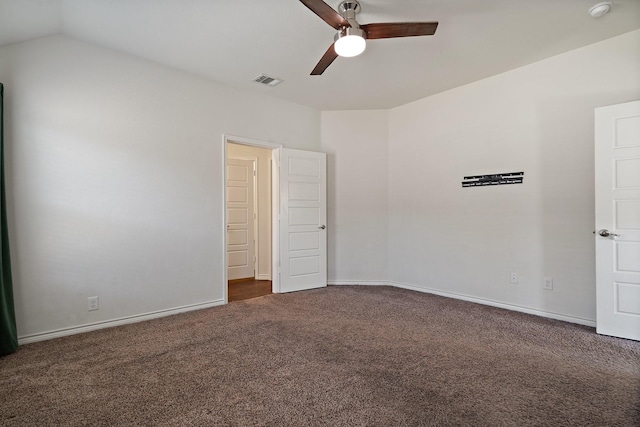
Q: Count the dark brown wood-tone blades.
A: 3